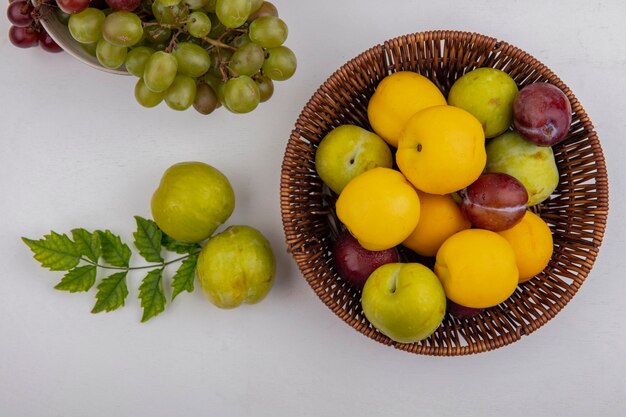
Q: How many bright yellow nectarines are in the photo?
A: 6